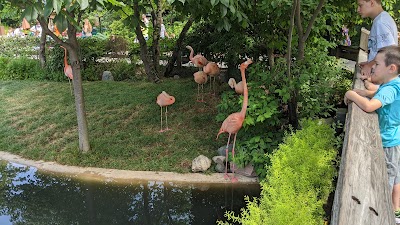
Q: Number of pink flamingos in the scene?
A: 7